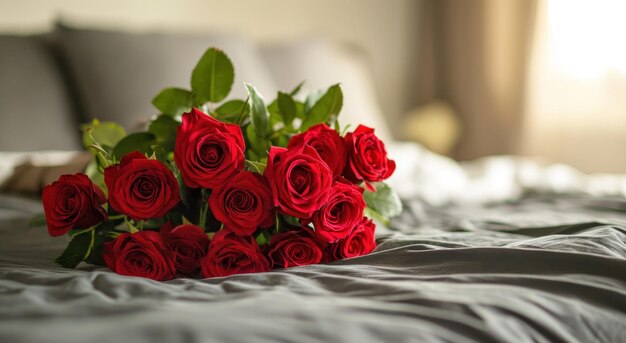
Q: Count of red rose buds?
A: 13